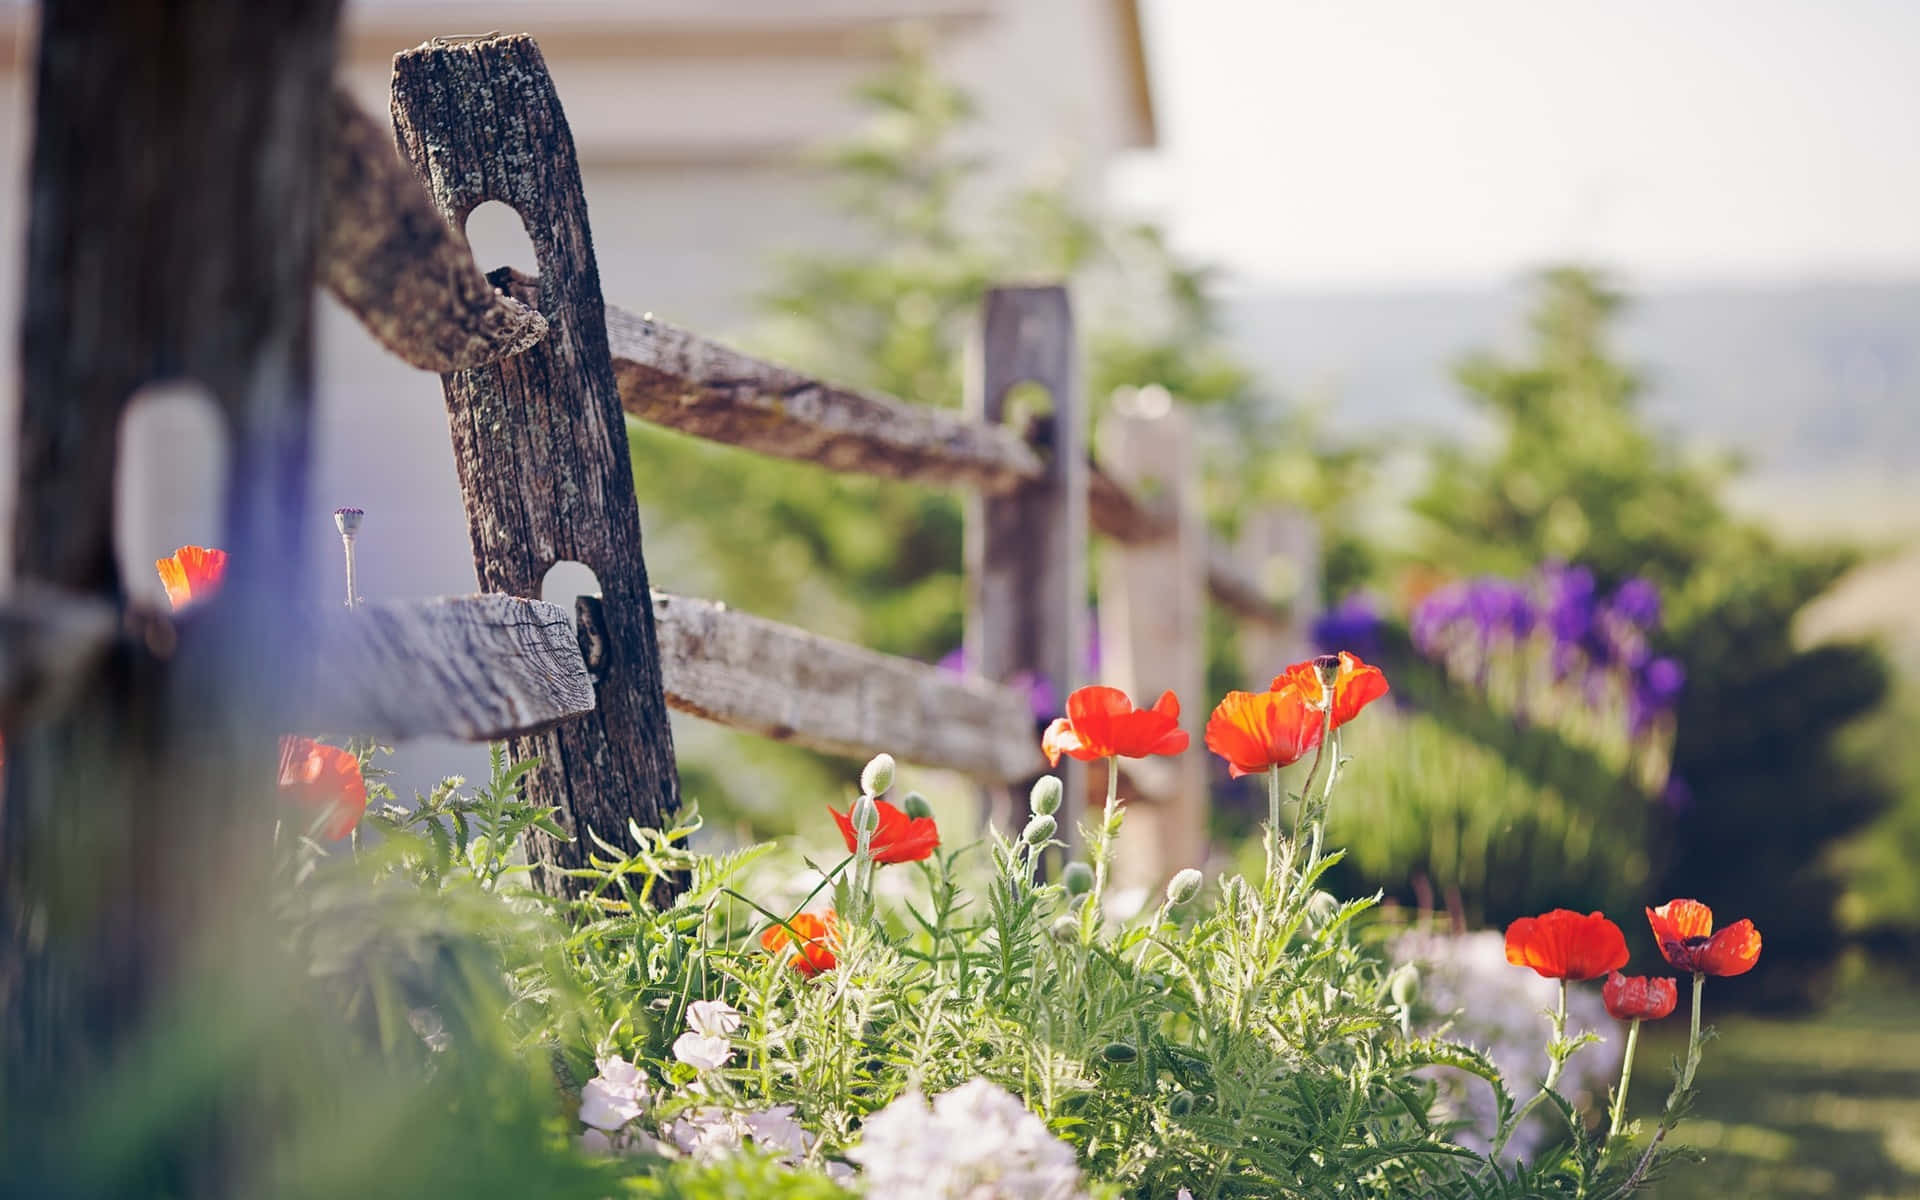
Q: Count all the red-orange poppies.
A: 10